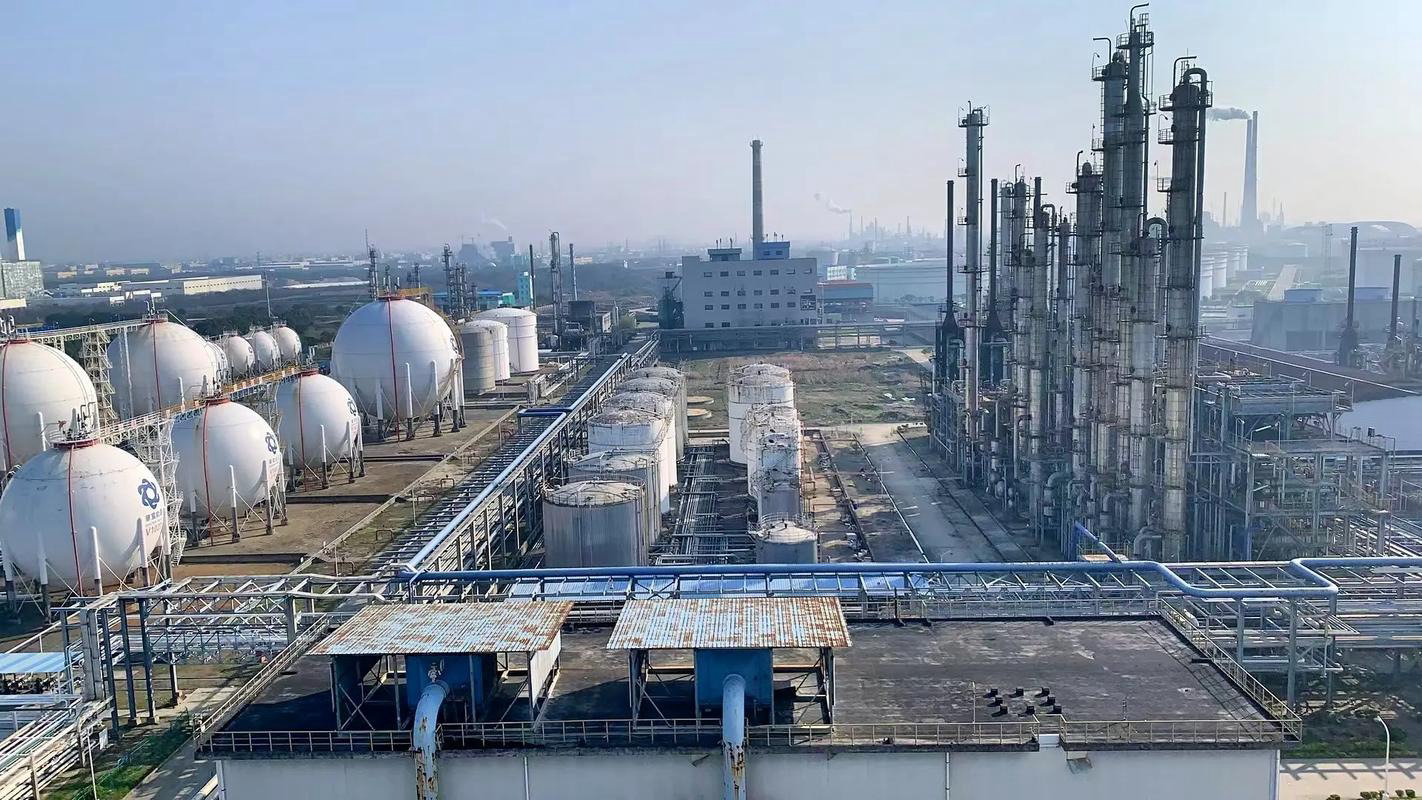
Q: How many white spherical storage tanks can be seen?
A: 10